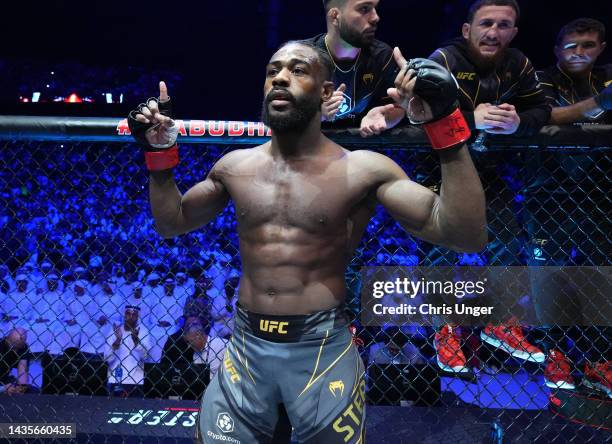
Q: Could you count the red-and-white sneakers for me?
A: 4